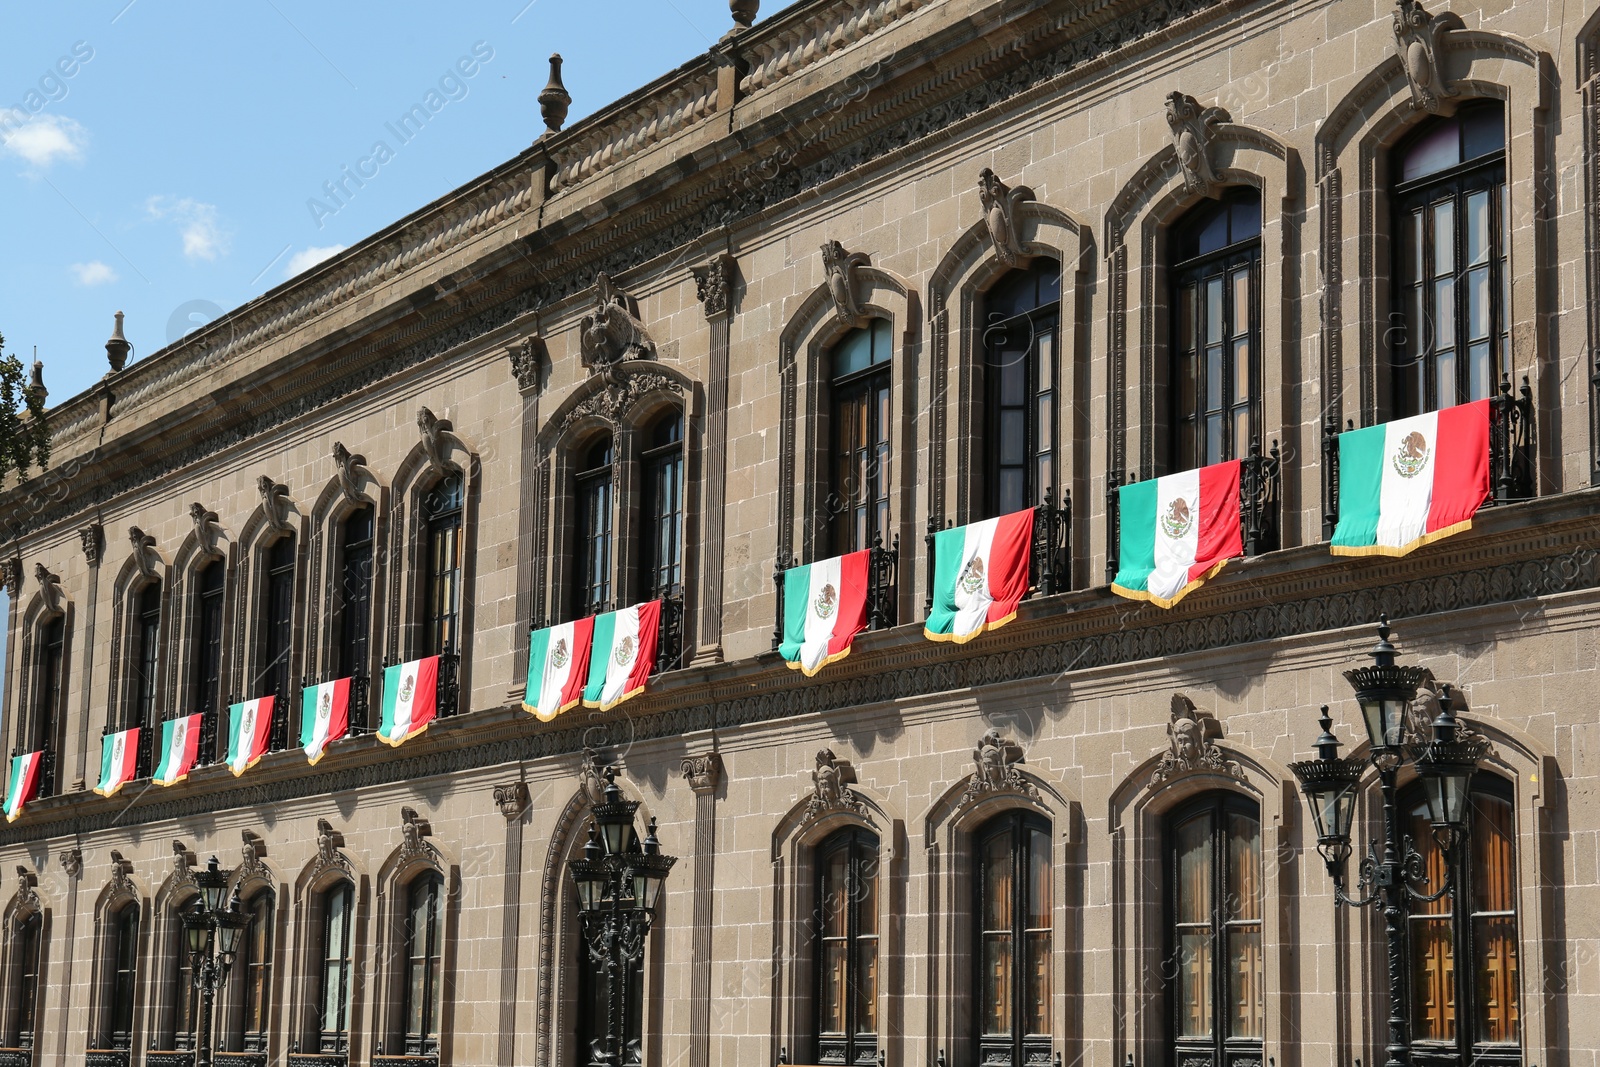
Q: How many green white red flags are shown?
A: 12